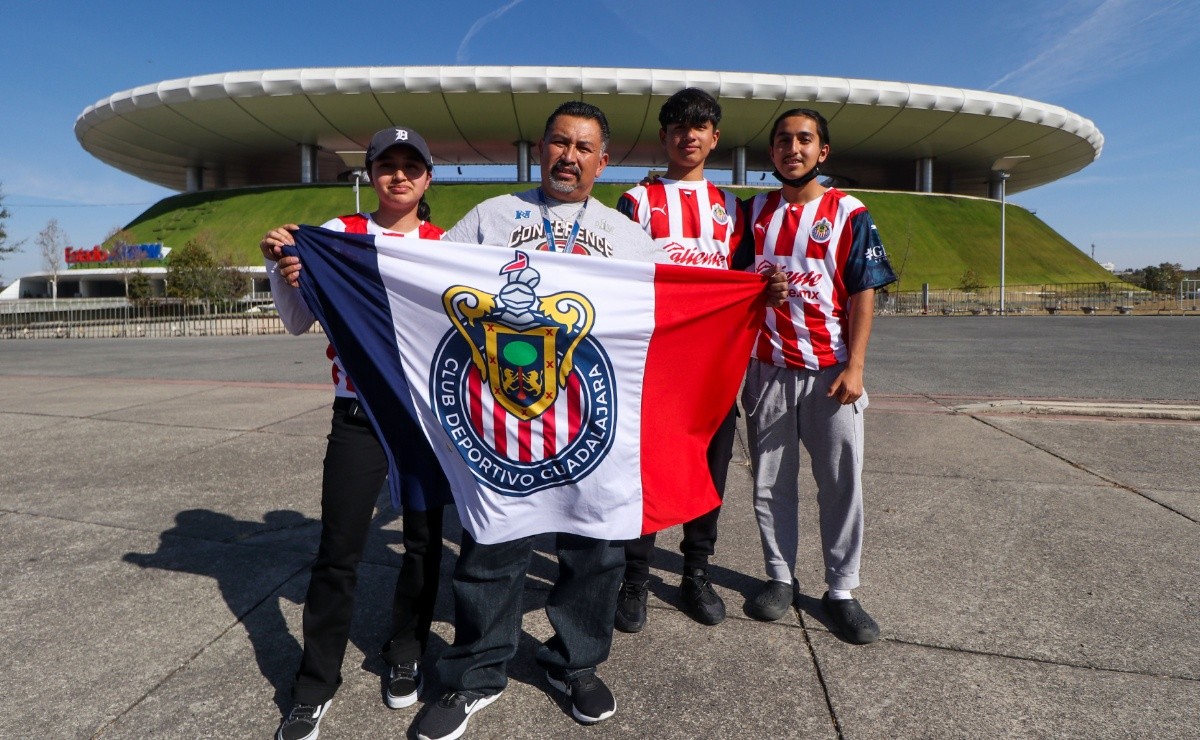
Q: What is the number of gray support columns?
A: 6